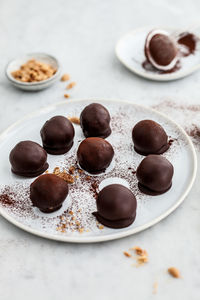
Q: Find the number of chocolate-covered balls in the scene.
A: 8